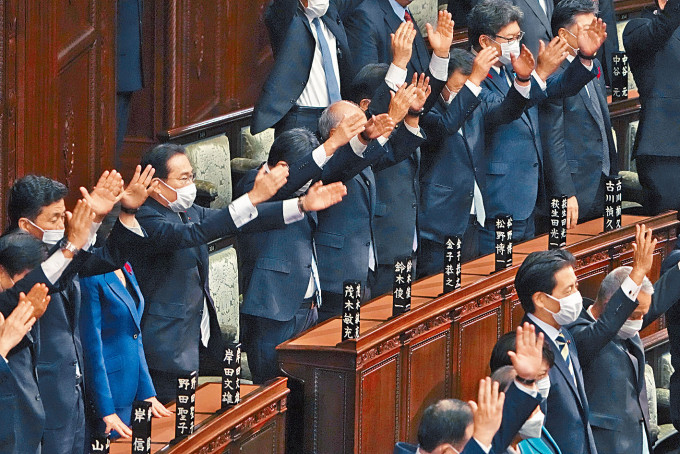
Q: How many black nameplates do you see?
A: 11